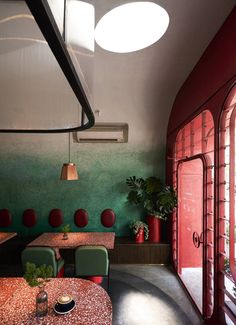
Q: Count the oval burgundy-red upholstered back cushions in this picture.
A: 5